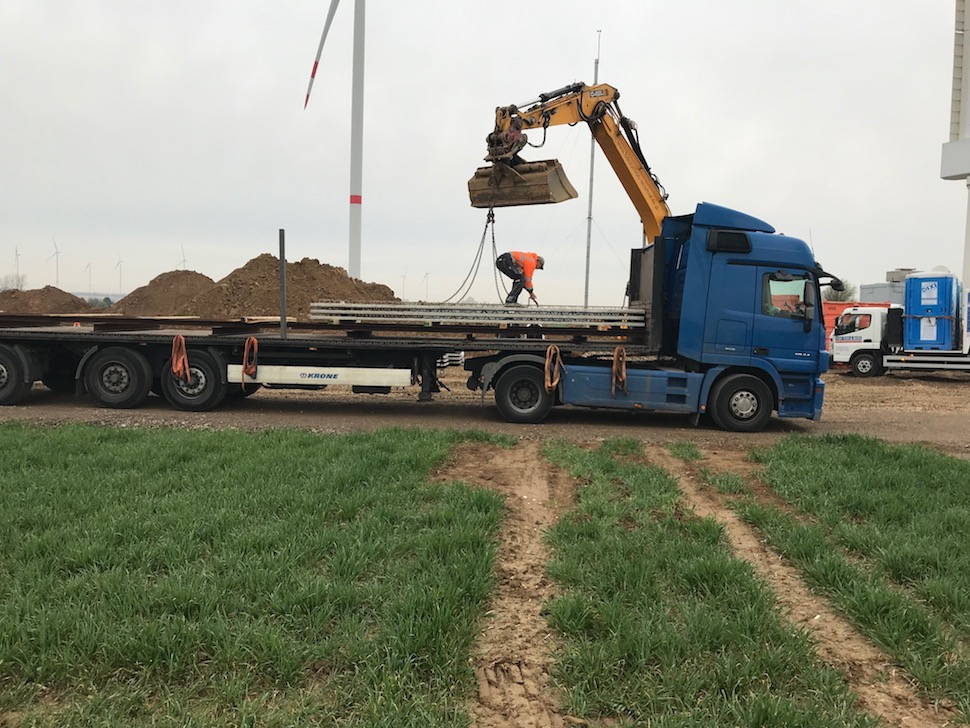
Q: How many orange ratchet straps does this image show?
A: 4